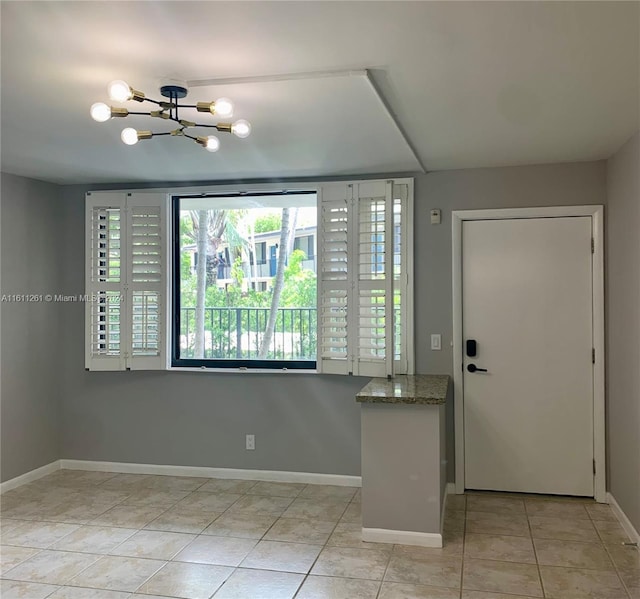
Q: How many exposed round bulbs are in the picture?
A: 6